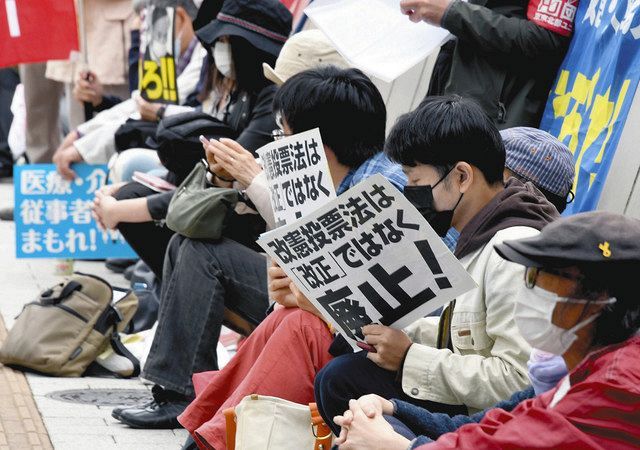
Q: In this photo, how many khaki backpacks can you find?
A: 1